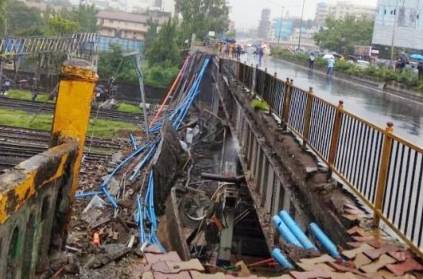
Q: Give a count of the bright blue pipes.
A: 4